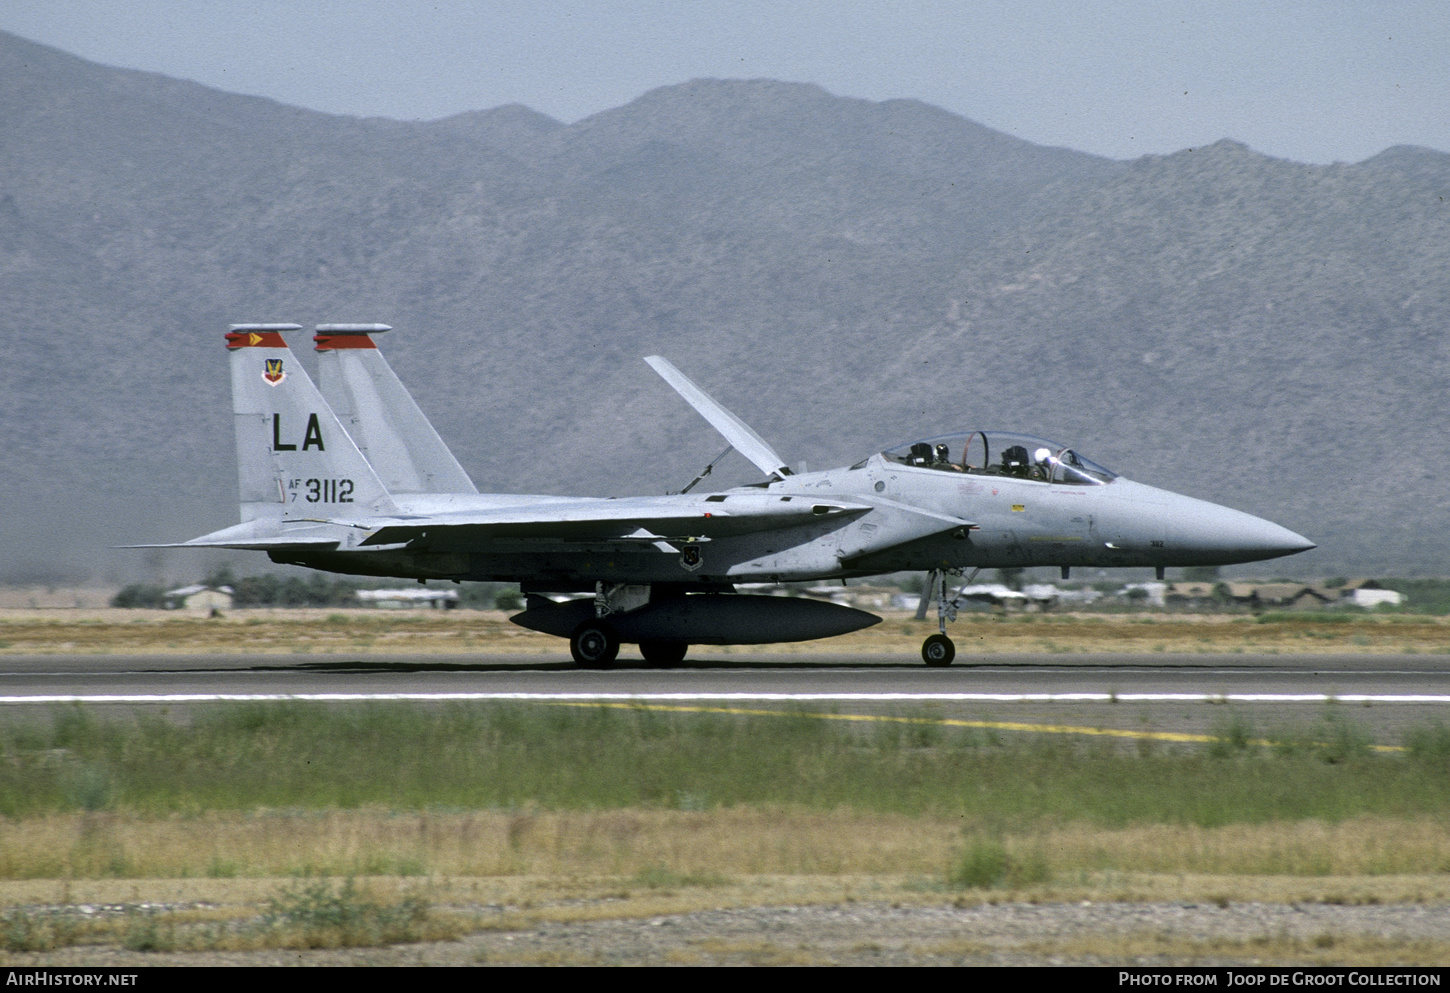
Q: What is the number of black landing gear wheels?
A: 3